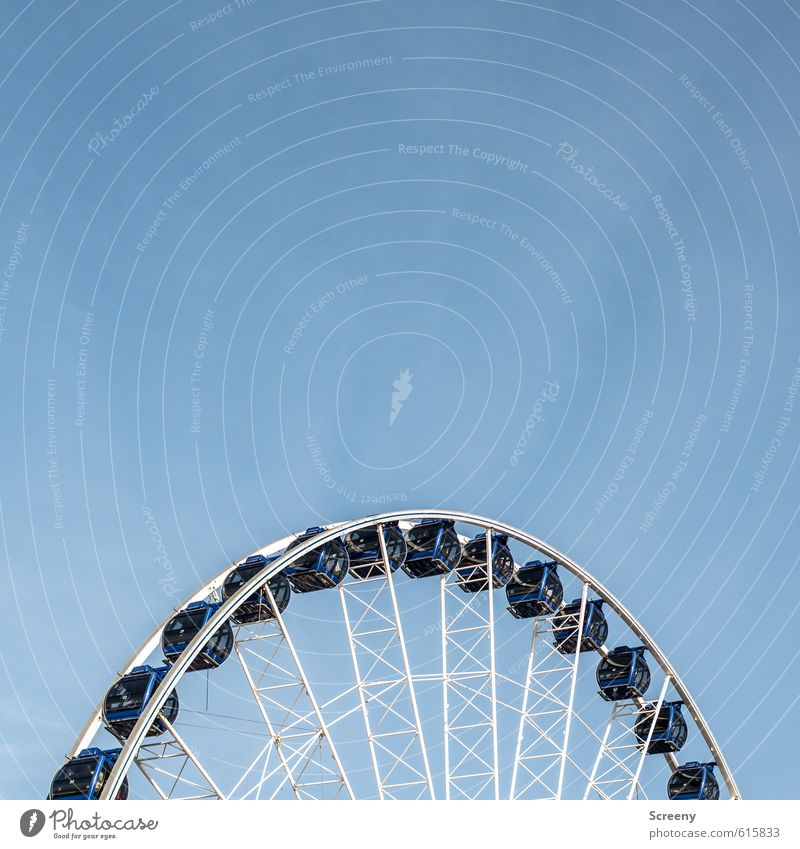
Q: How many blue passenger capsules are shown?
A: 13